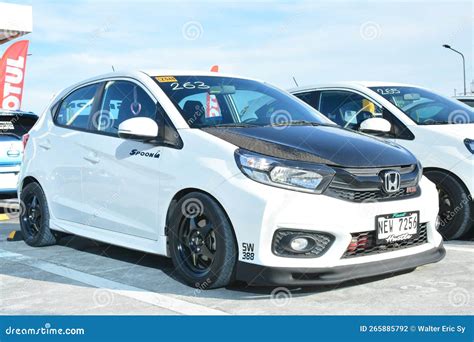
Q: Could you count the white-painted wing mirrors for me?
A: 2